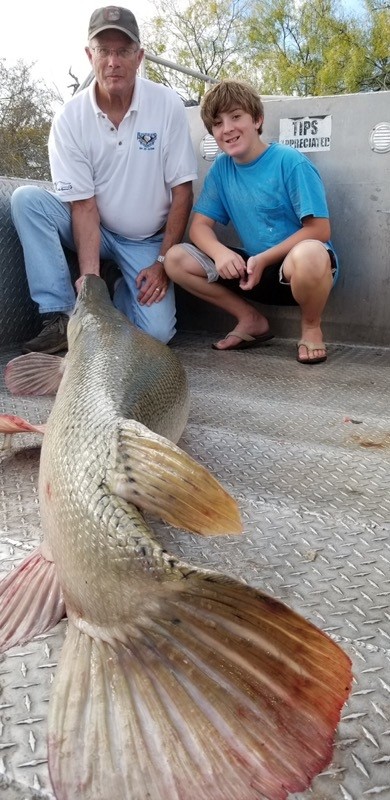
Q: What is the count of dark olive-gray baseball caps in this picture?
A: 1